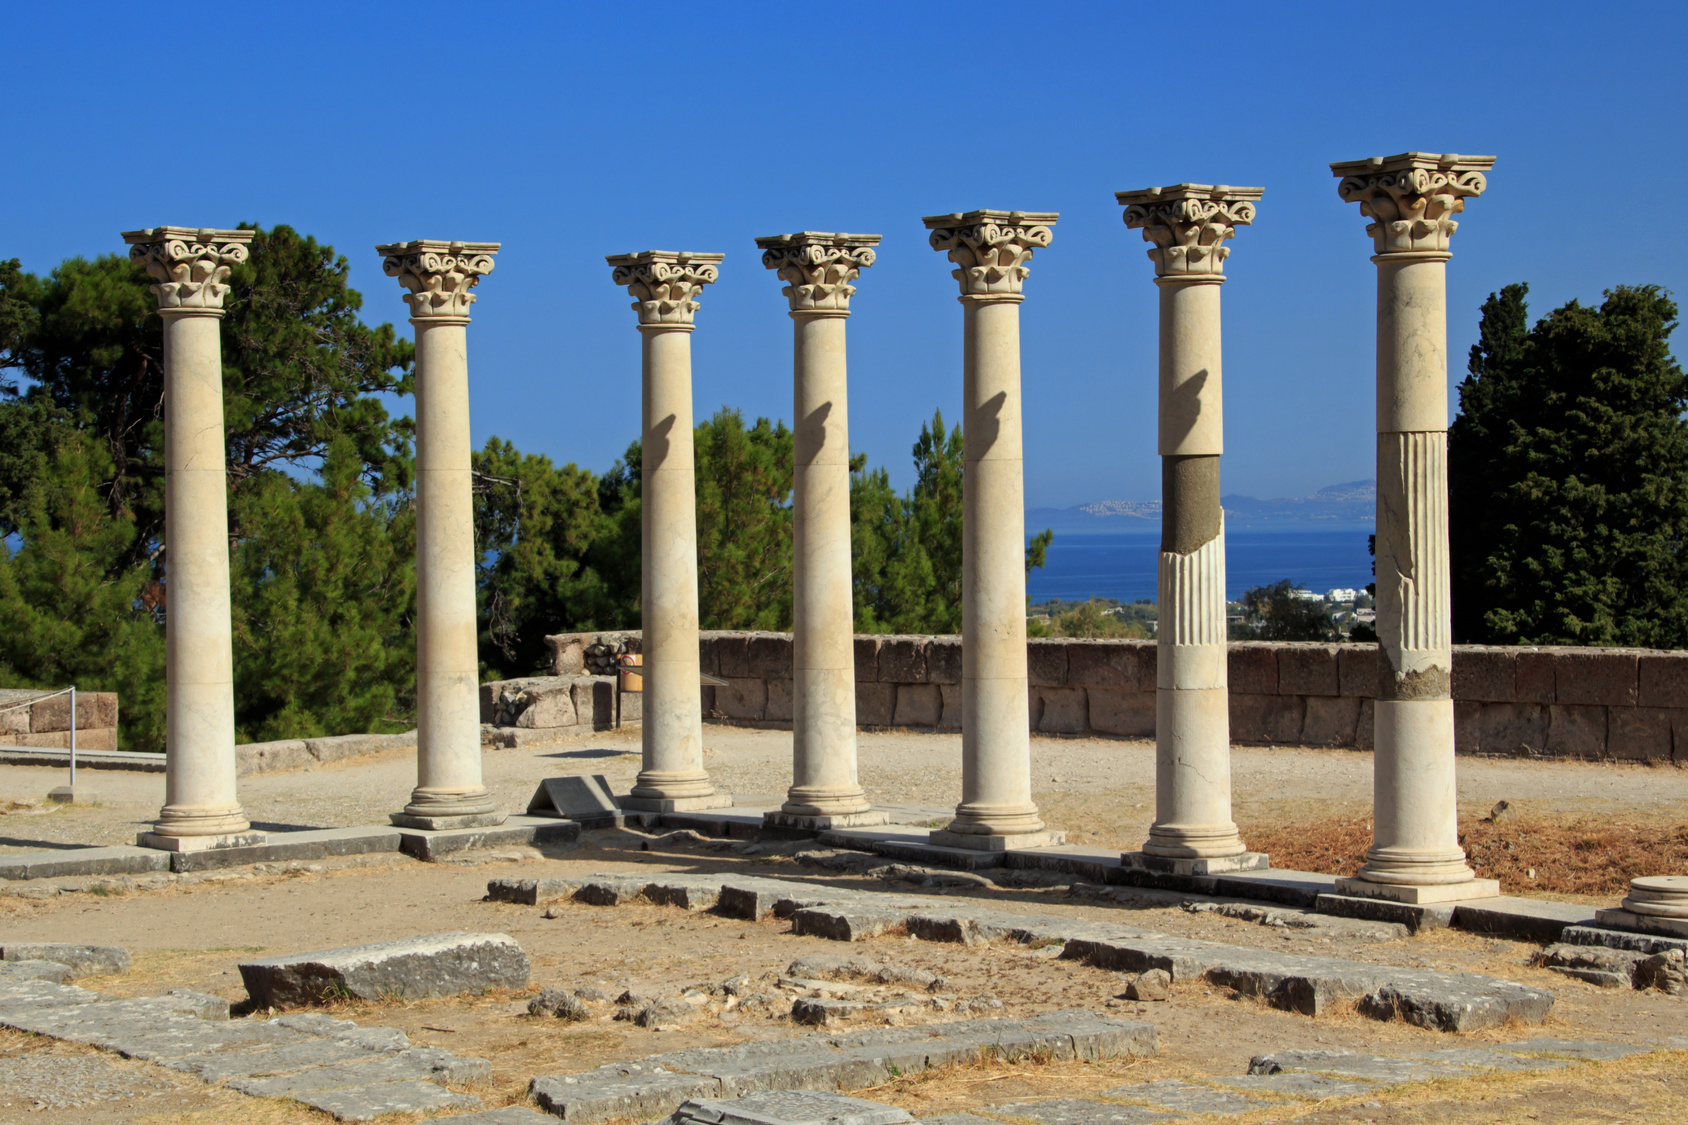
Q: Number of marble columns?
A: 7